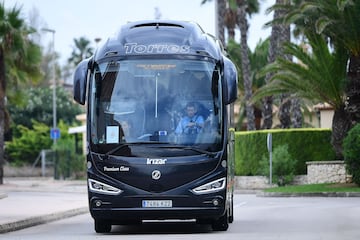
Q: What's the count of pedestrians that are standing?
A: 0